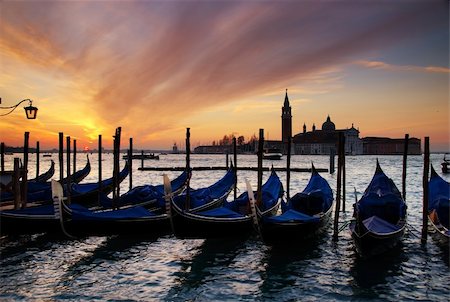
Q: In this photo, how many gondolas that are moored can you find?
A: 9